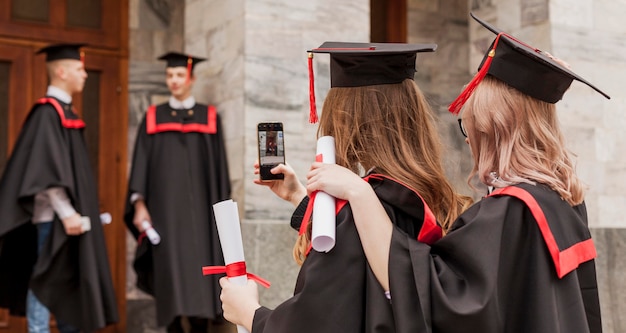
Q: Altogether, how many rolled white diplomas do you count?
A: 4